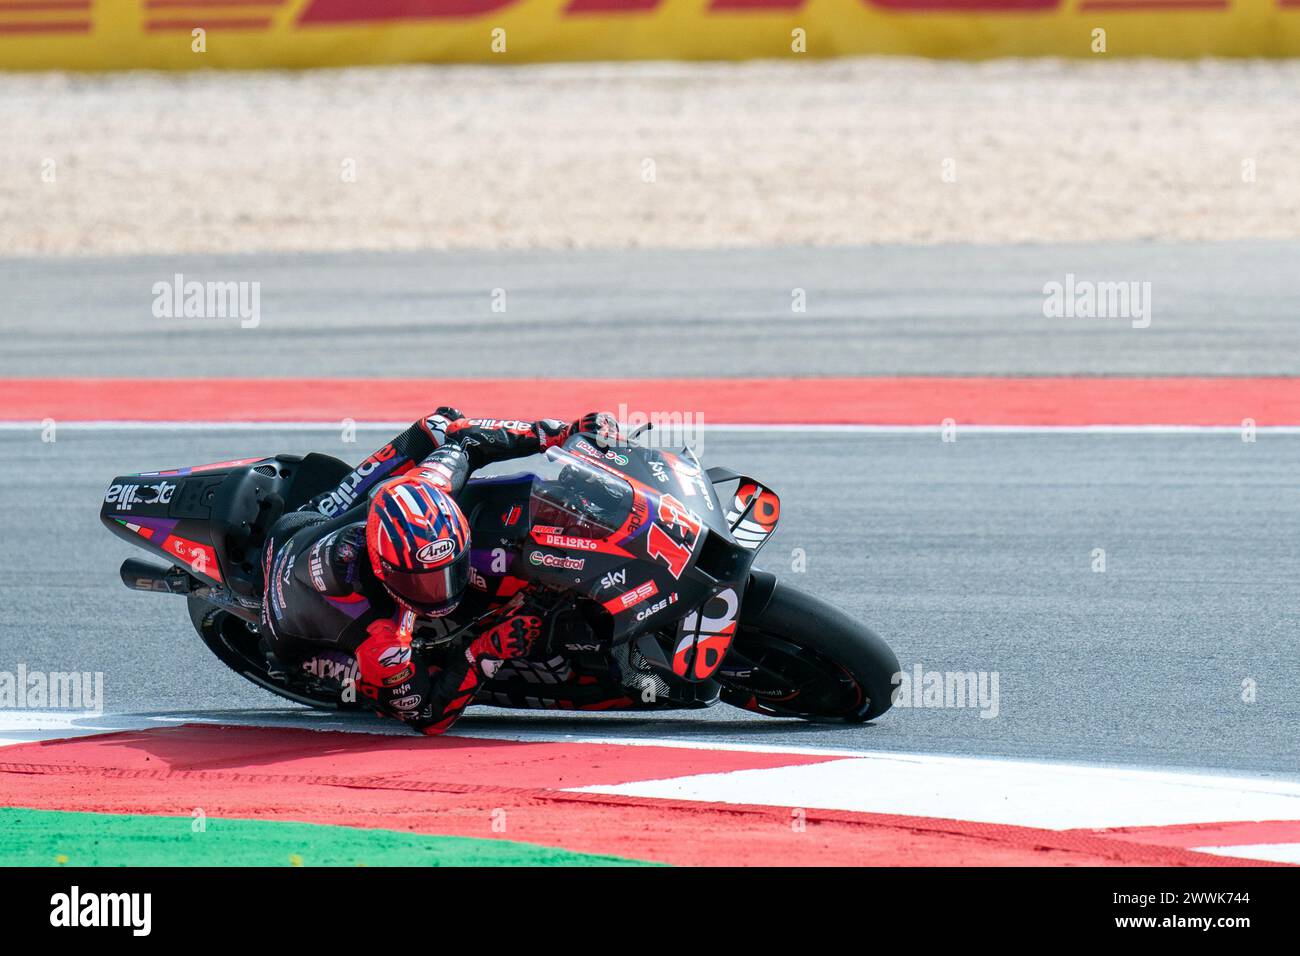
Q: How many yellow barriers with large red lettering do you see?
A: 1